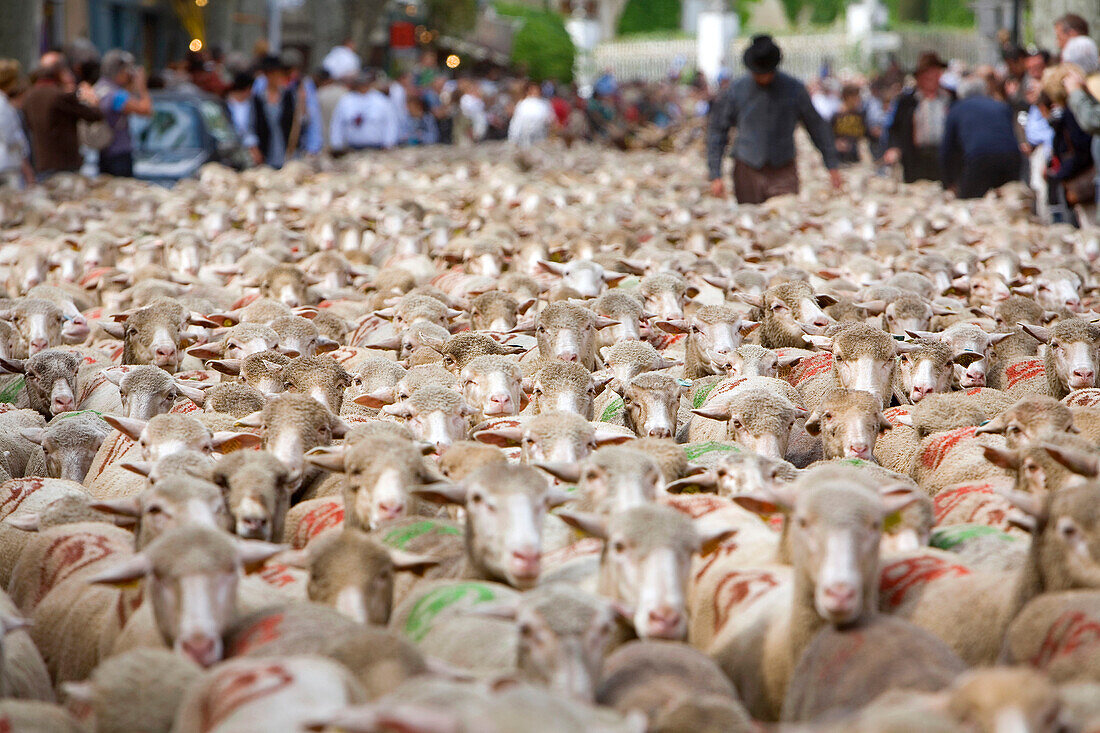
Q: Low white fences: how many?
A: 1